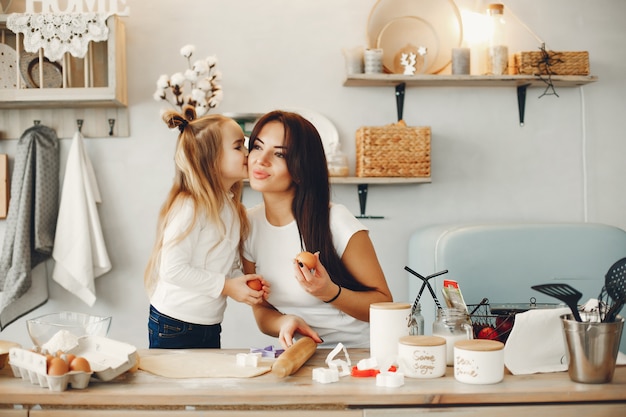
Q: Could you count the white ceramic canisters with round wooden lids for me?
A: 3